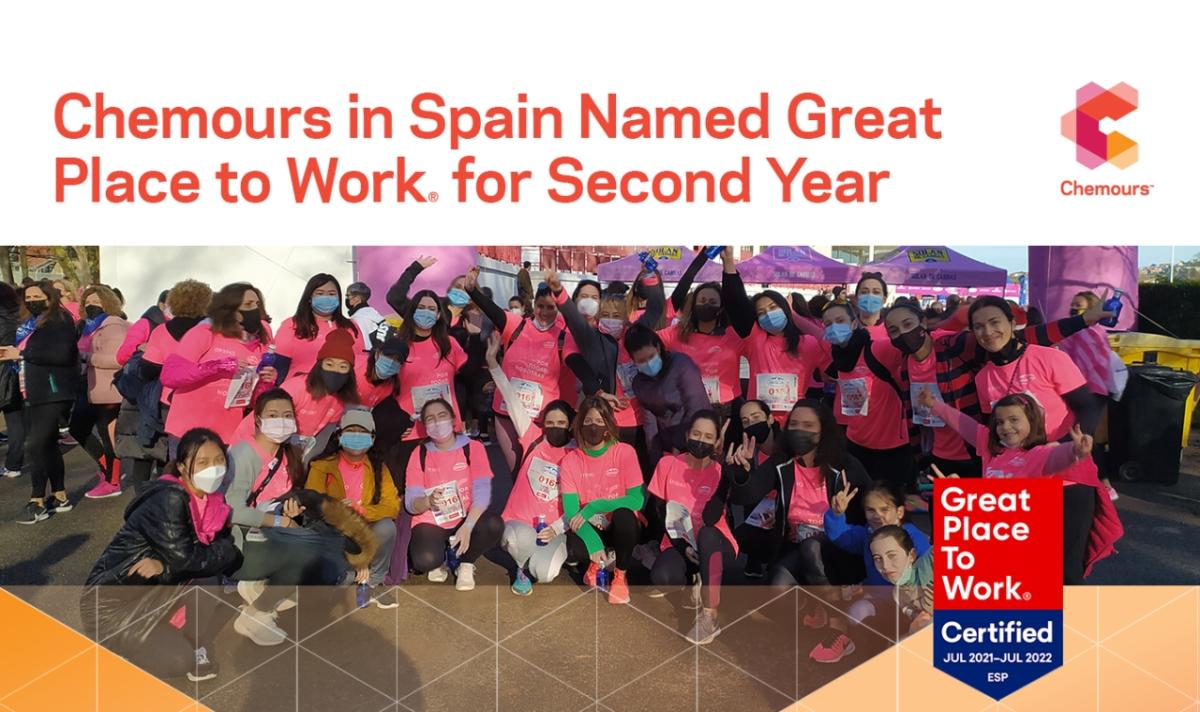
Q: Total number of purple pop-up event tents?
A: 3